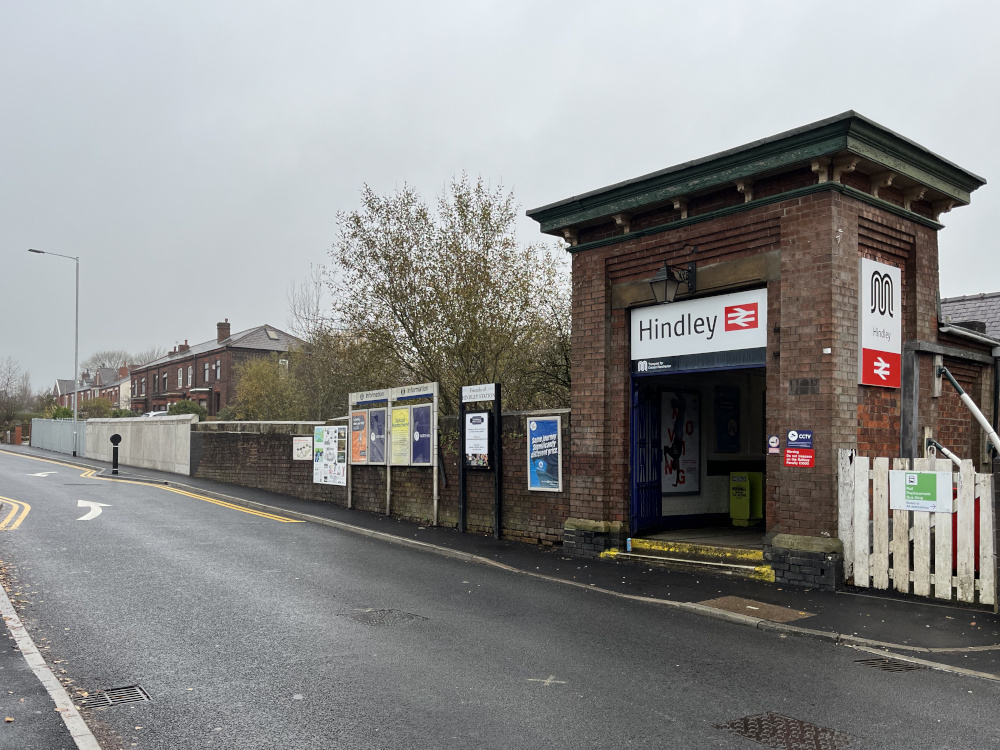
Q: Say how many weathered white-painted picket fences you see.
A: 1